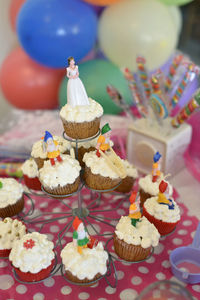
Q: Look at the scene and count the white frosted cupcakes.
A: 14